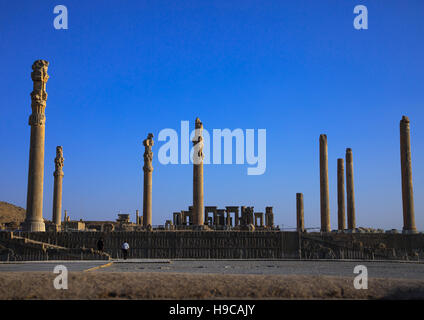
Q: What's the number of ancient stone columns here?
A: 9